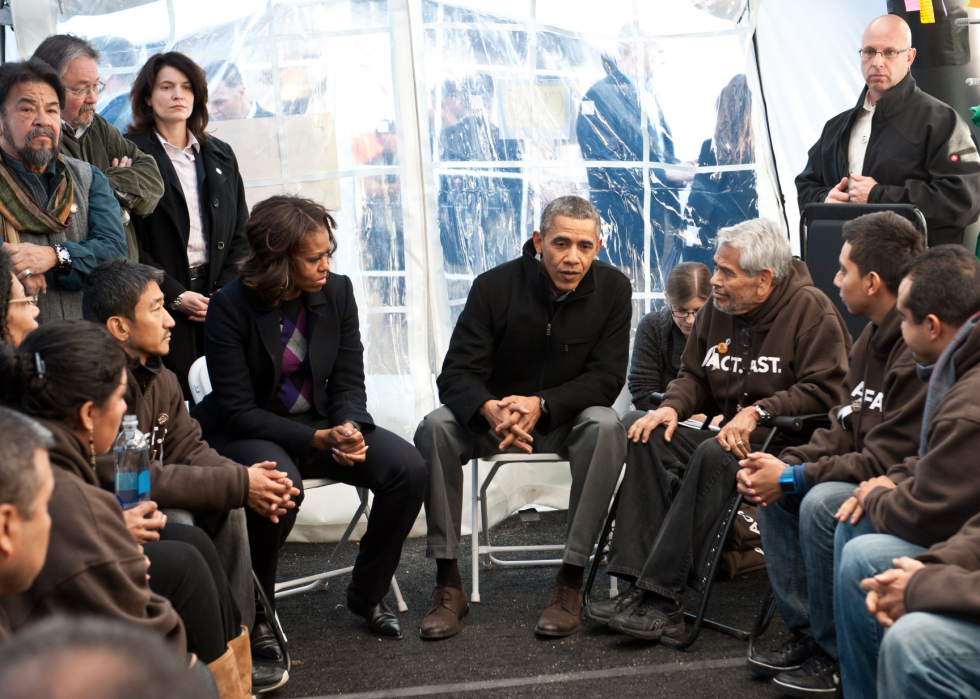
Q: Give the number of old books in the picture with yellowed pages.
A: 0